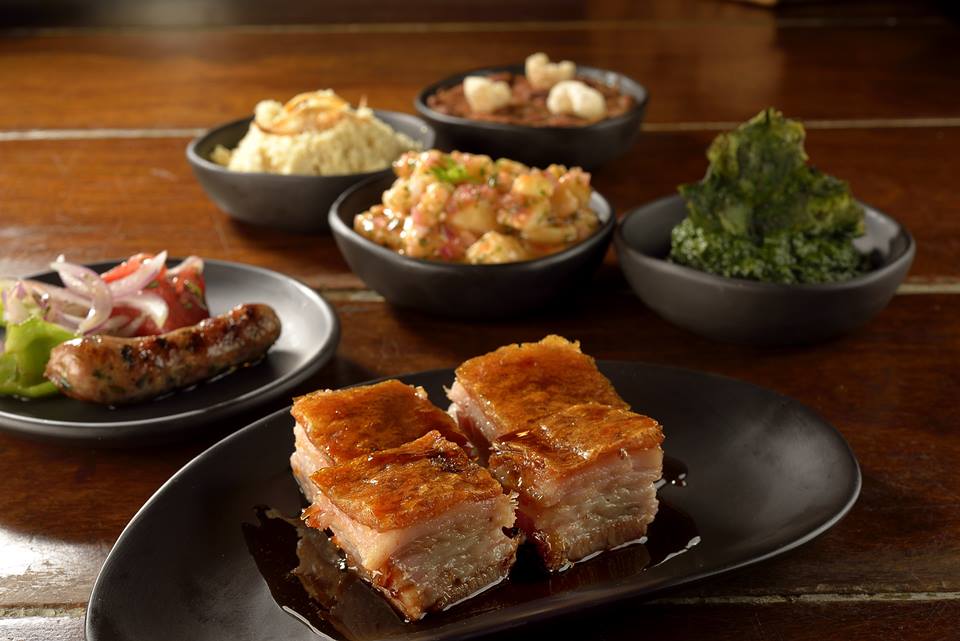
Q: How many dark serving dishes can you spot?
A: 6